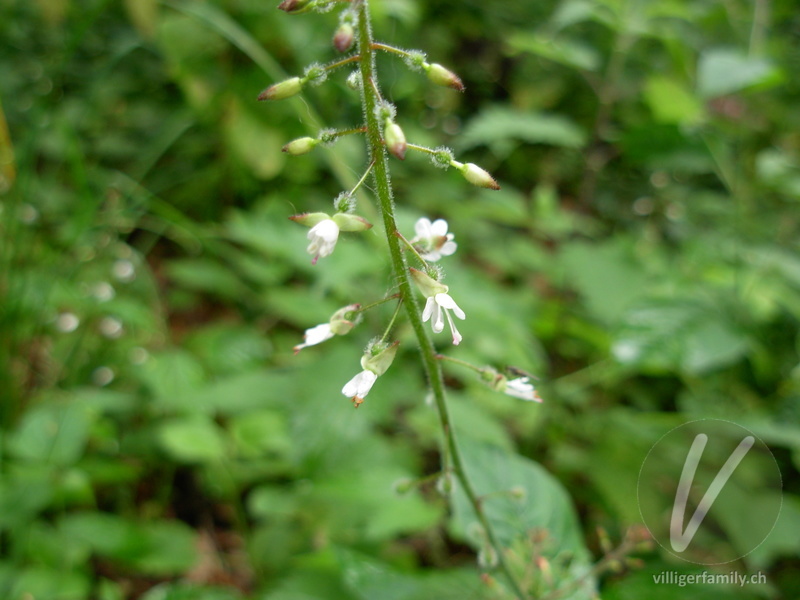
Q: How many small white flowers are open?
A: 6